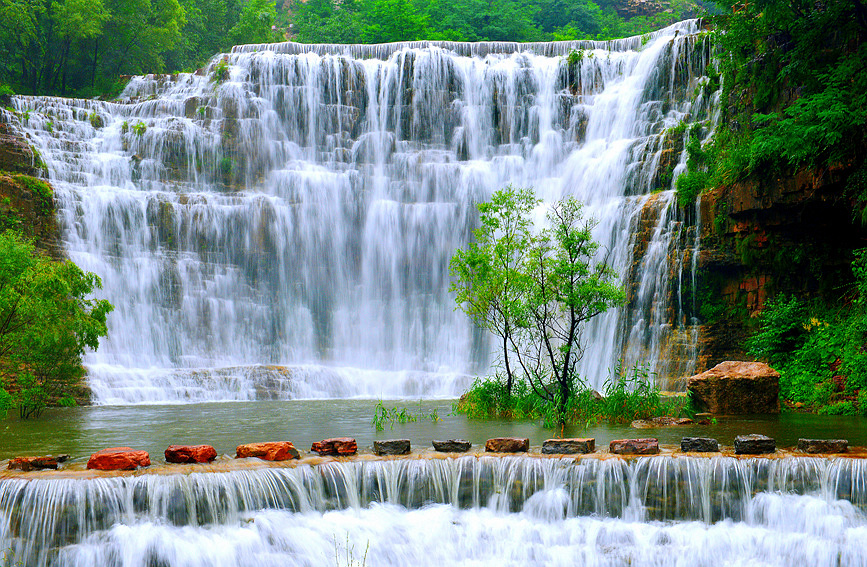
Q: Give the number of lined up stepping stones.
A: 13